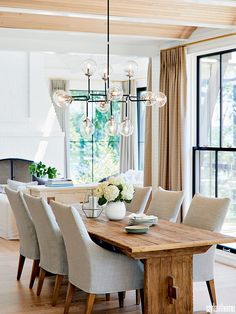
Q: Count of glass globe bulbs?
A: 11